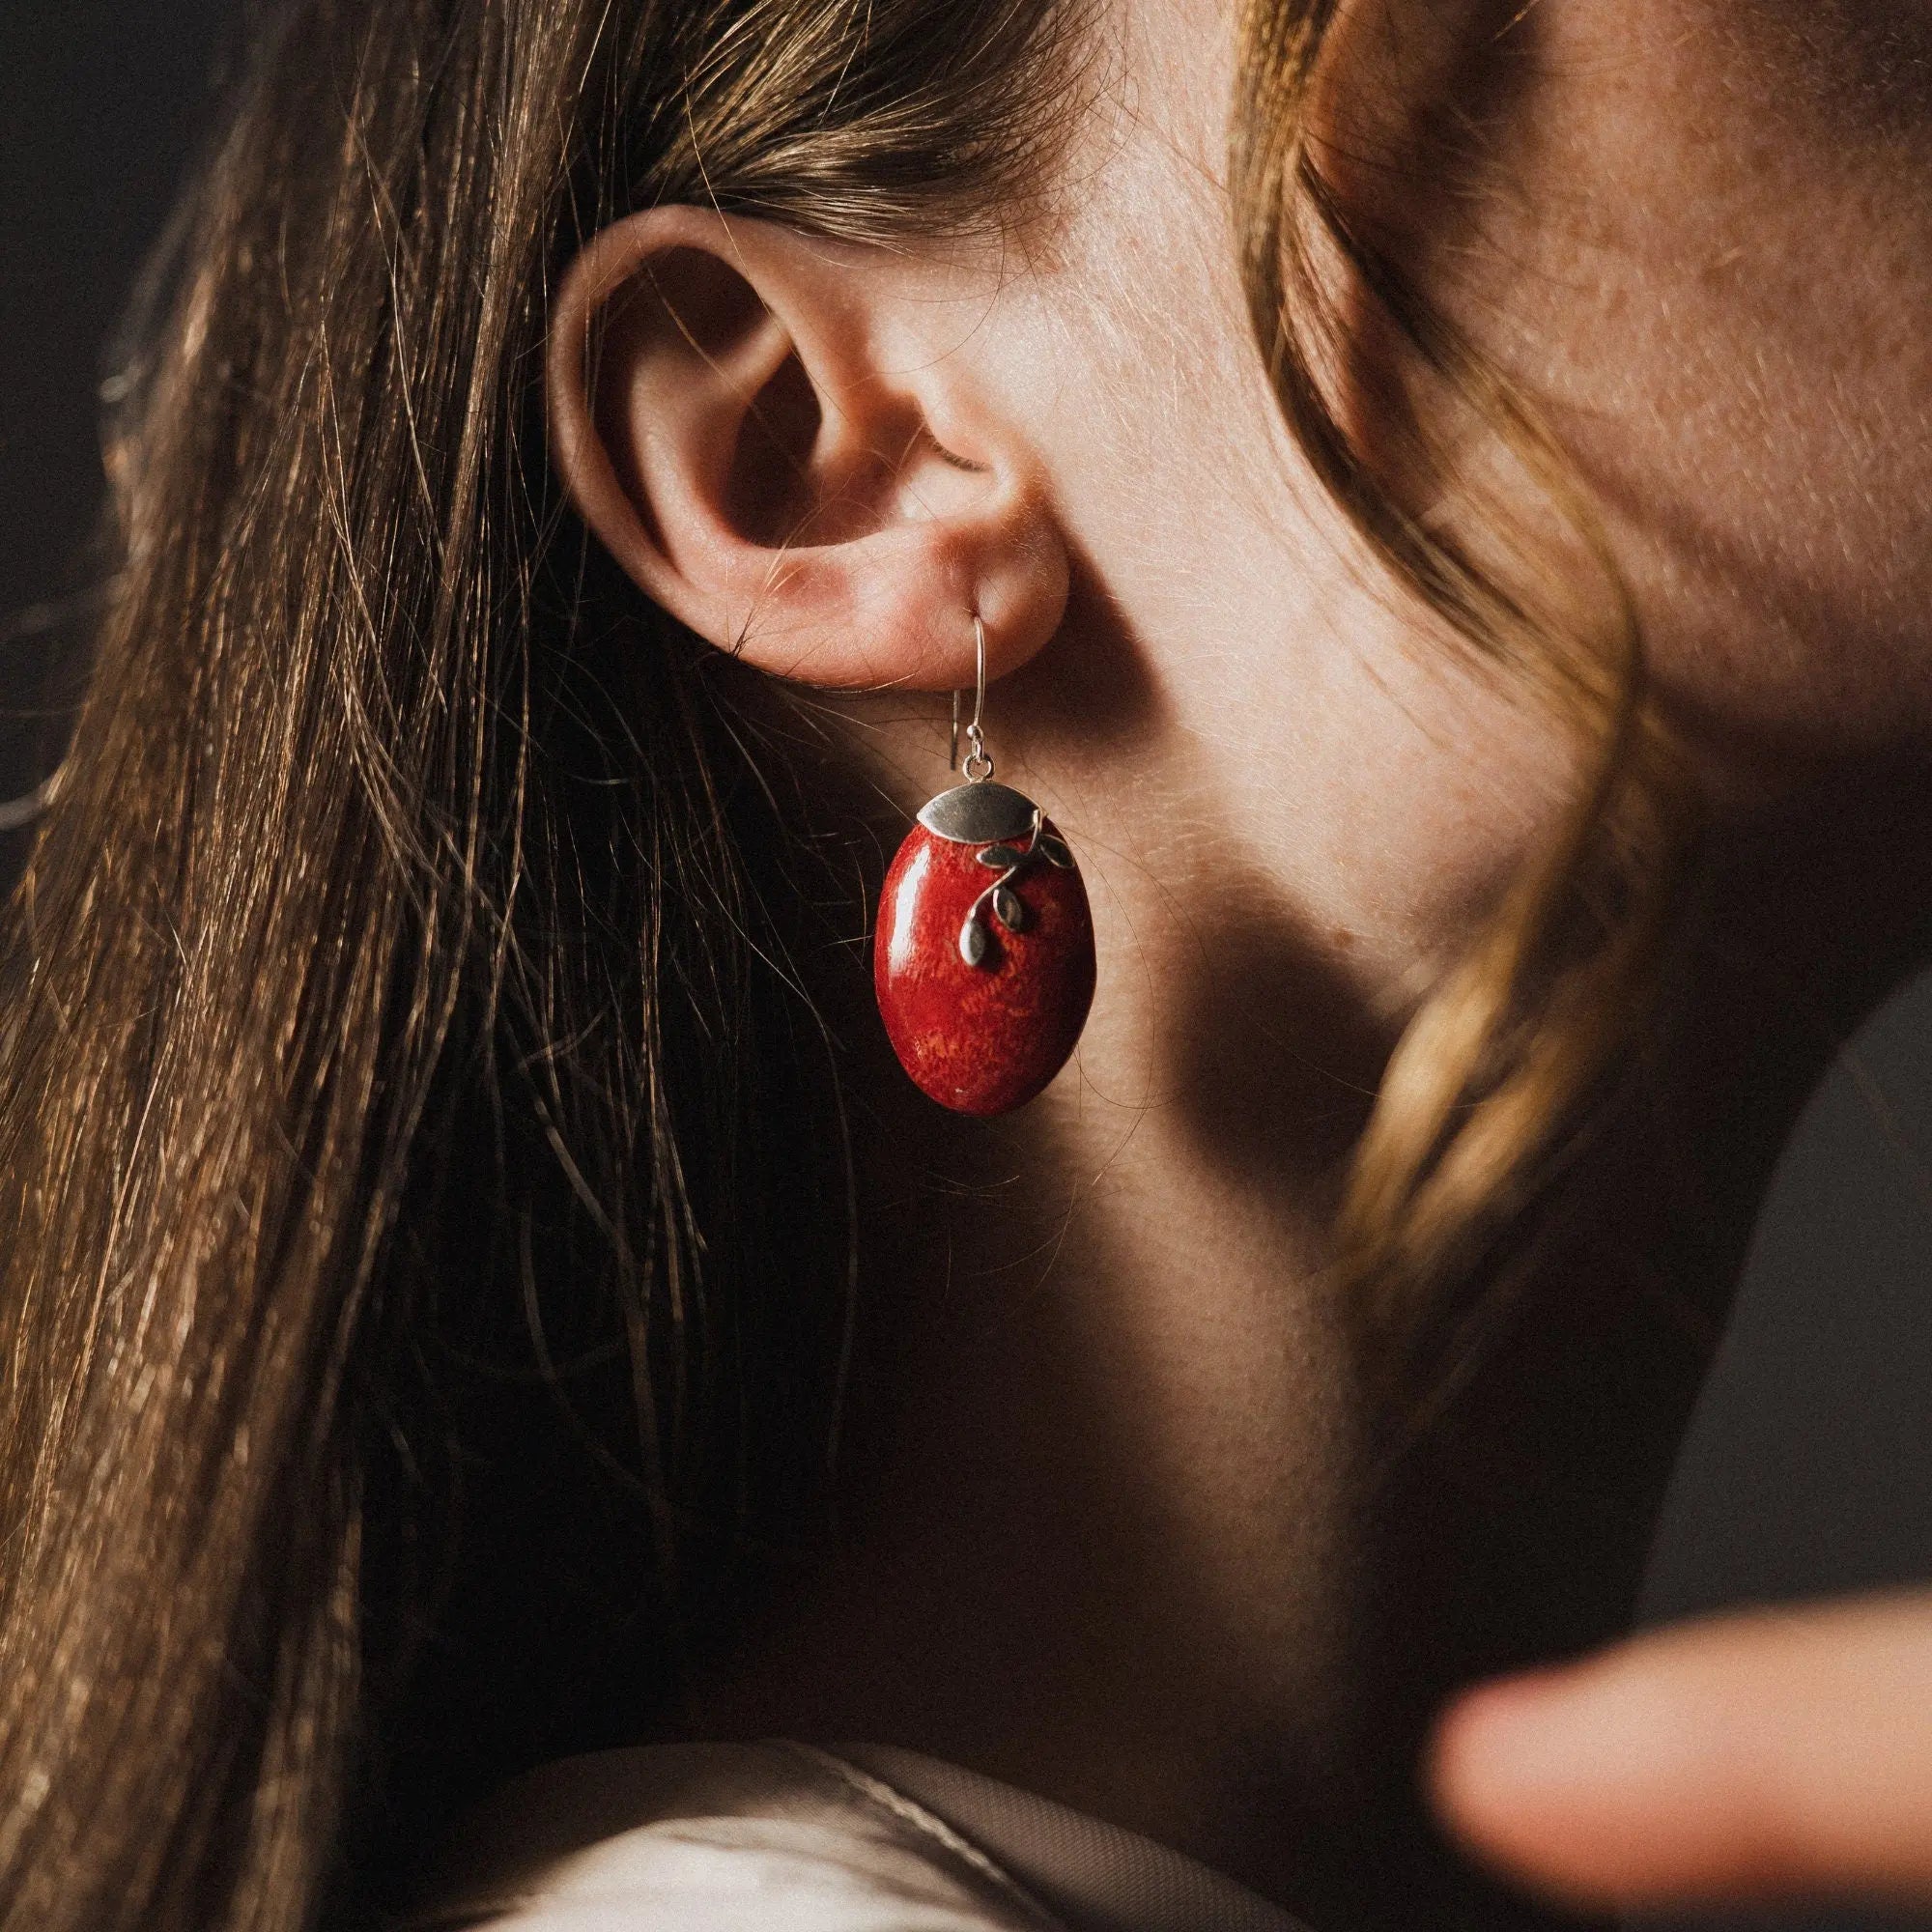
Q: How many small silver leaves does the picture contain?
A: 4